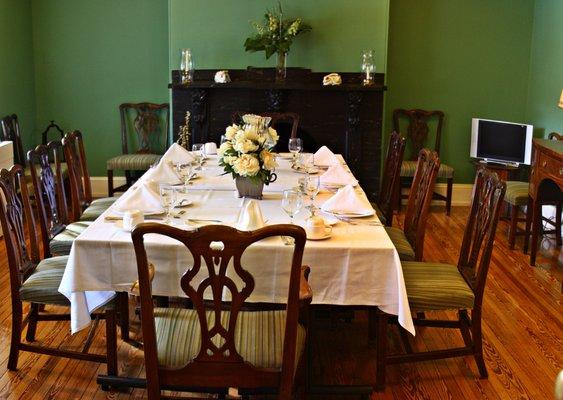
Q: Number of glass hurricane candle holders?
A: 2